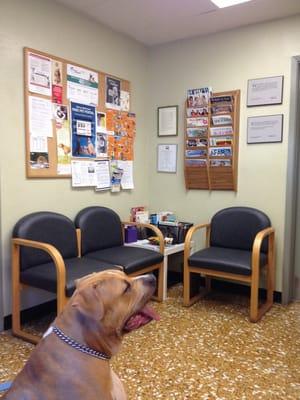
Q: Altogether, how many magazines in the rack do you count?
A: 14